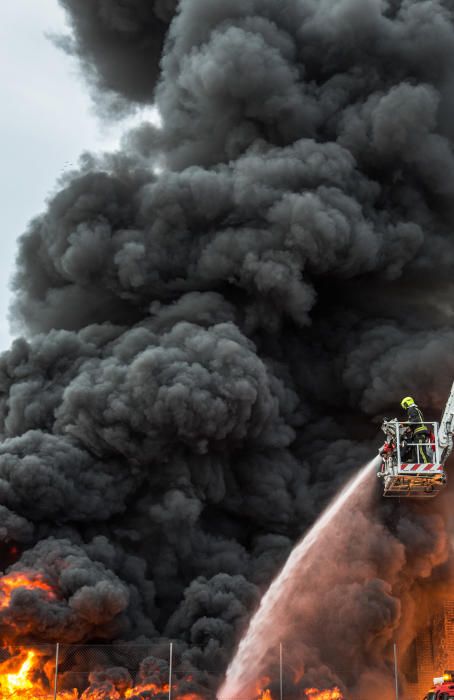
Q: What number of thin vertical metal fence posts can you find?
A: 4